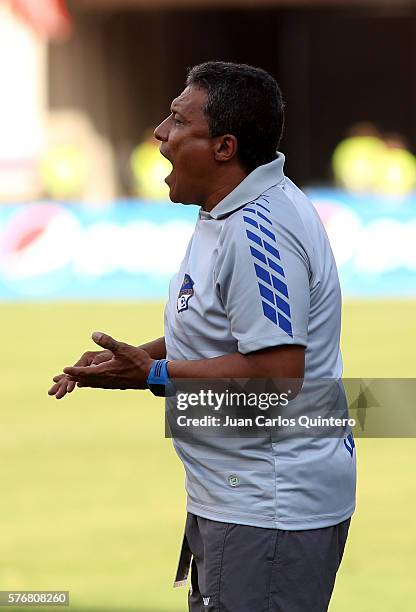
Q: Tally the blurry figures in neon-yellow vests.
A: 4